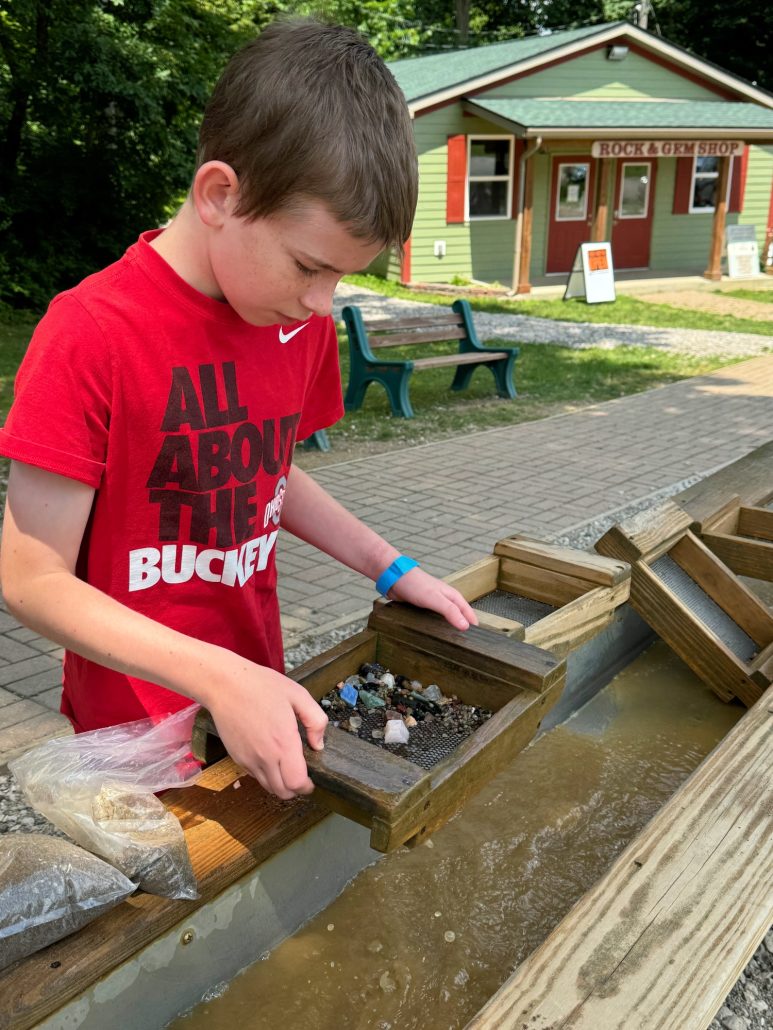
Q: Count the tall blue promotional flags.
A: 0